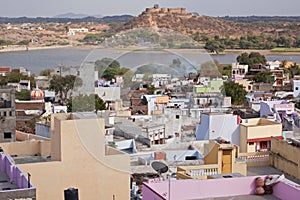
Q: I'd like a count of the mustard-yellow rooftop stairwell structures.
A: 1